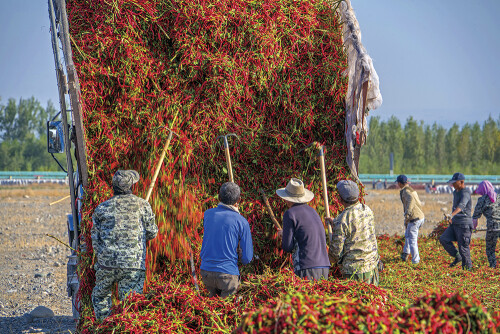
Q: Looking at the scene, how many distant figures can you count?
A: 3